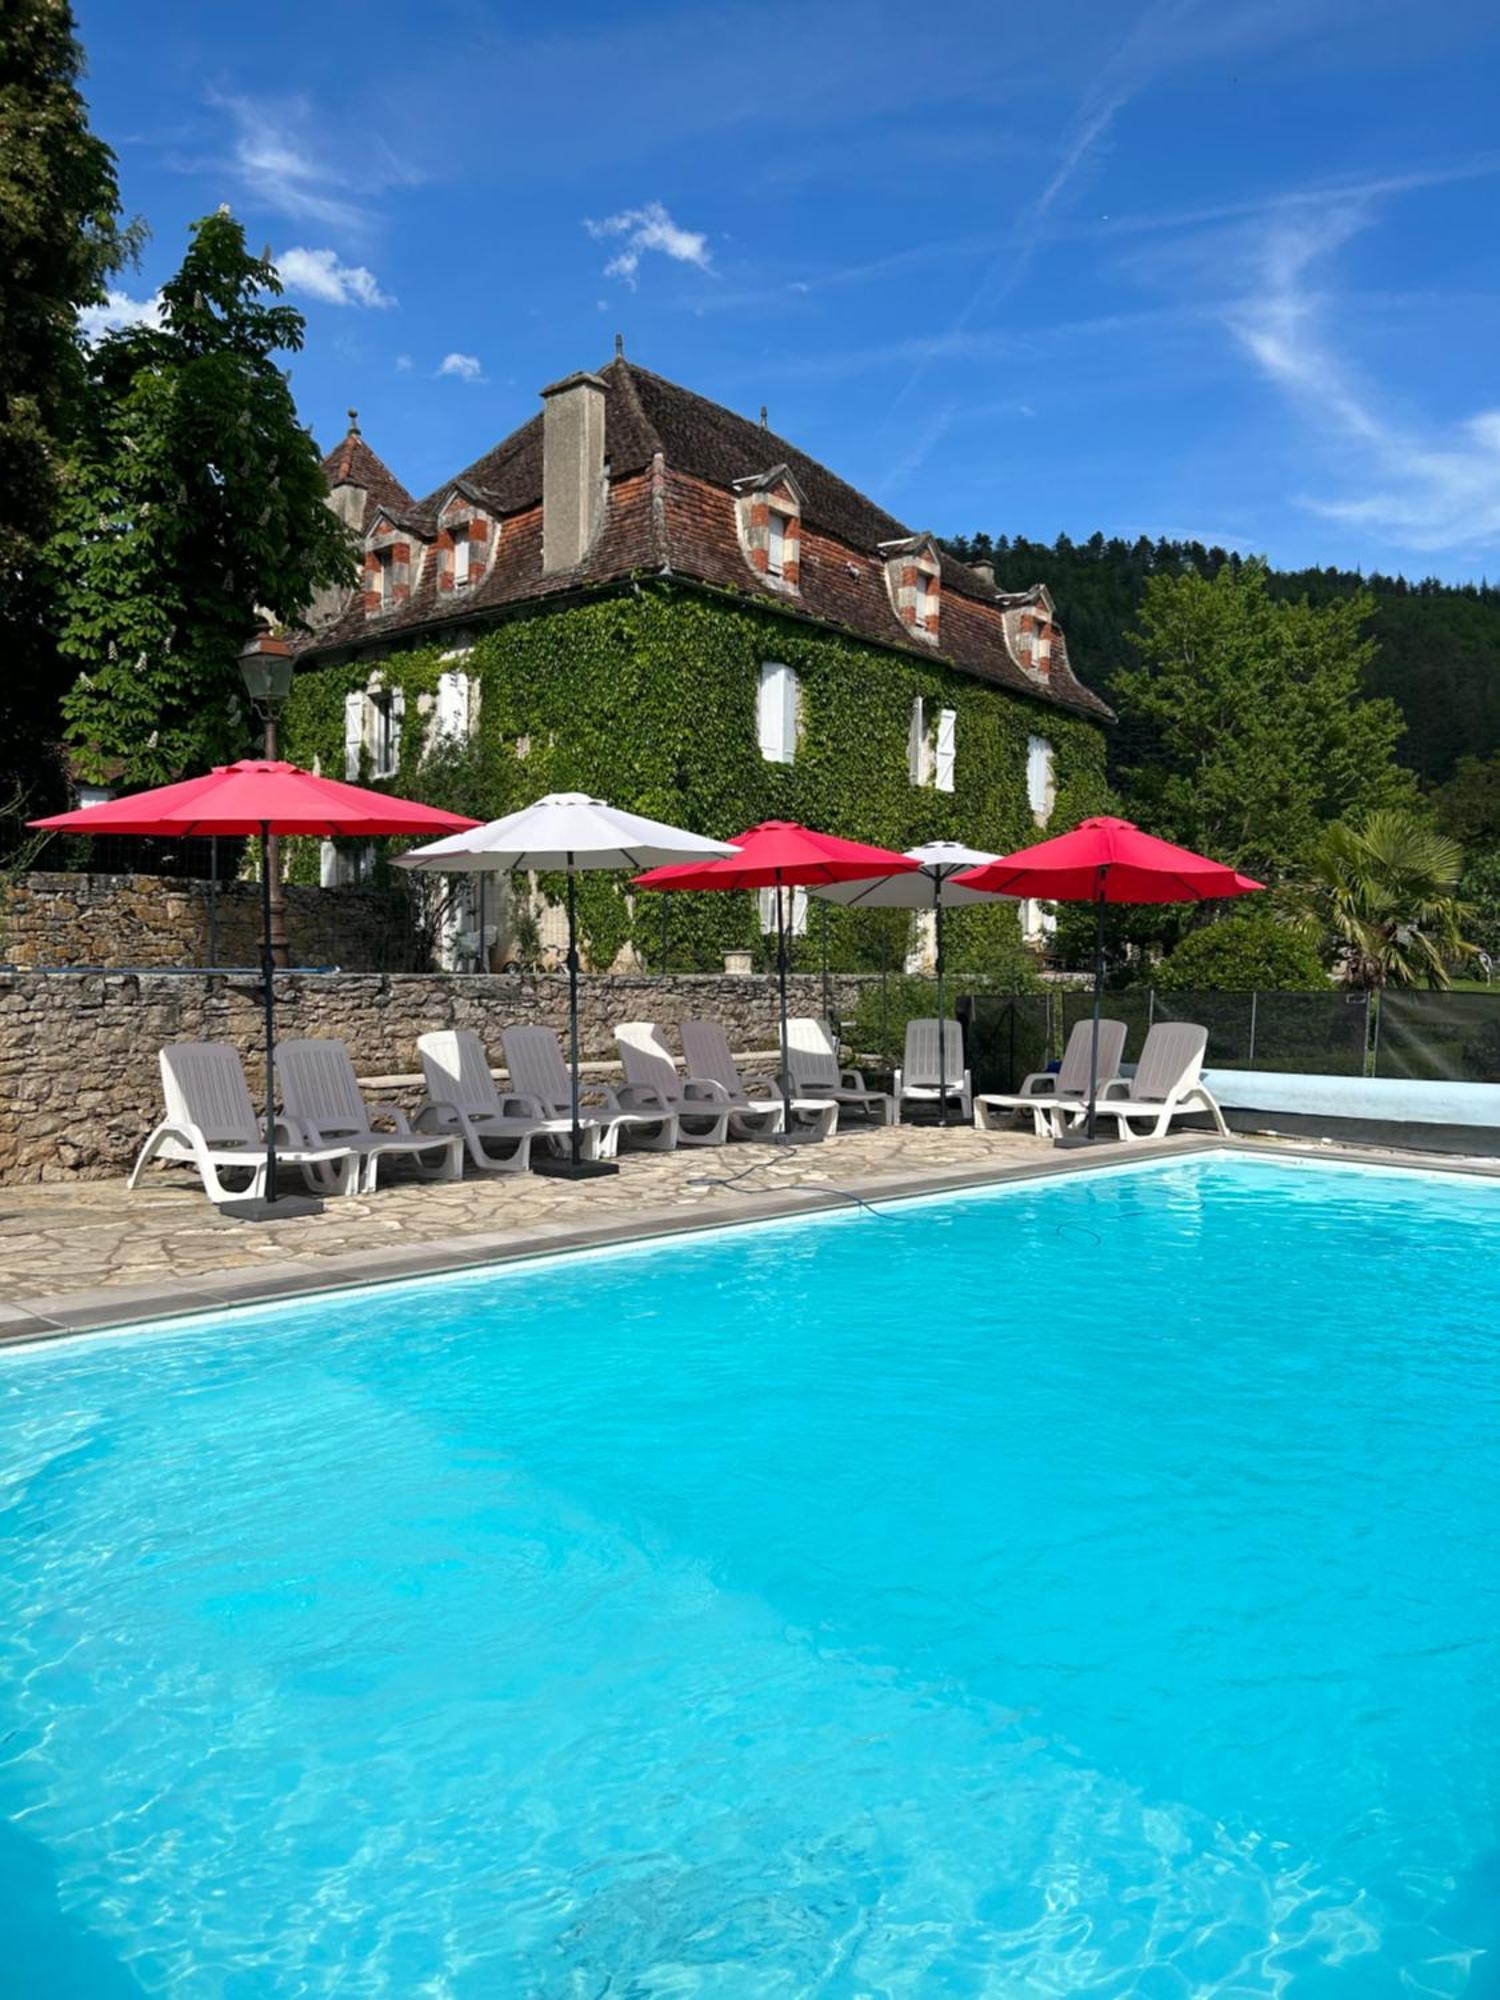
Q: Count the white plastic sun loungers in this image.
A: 10